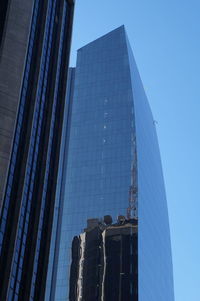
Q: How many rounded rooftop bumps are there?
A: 2